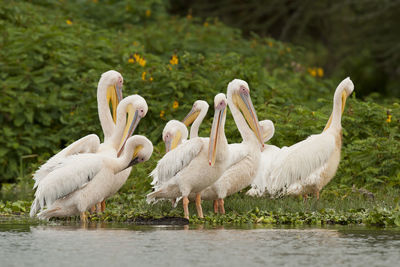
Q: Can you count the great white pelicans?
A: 9